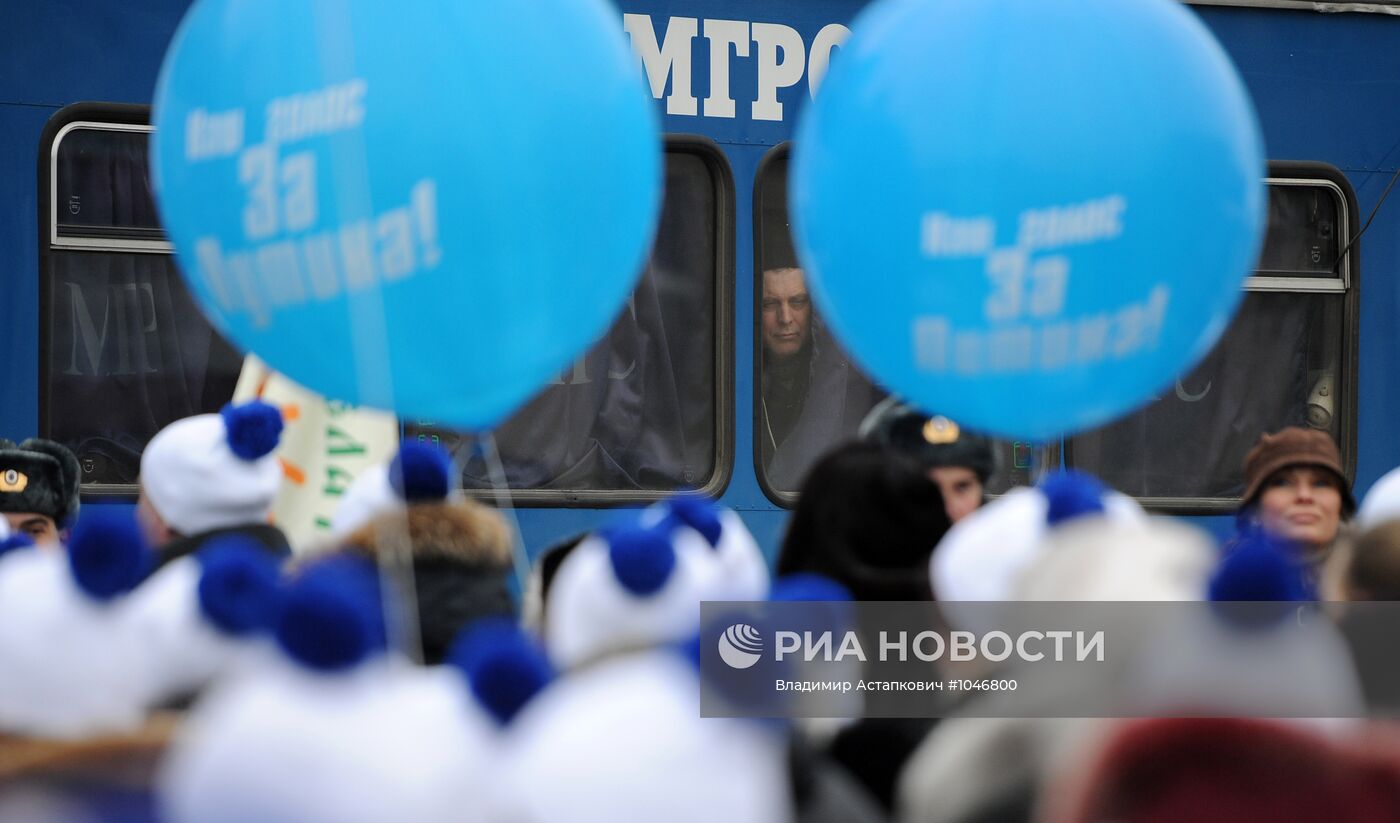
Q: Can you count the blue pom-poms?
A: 13